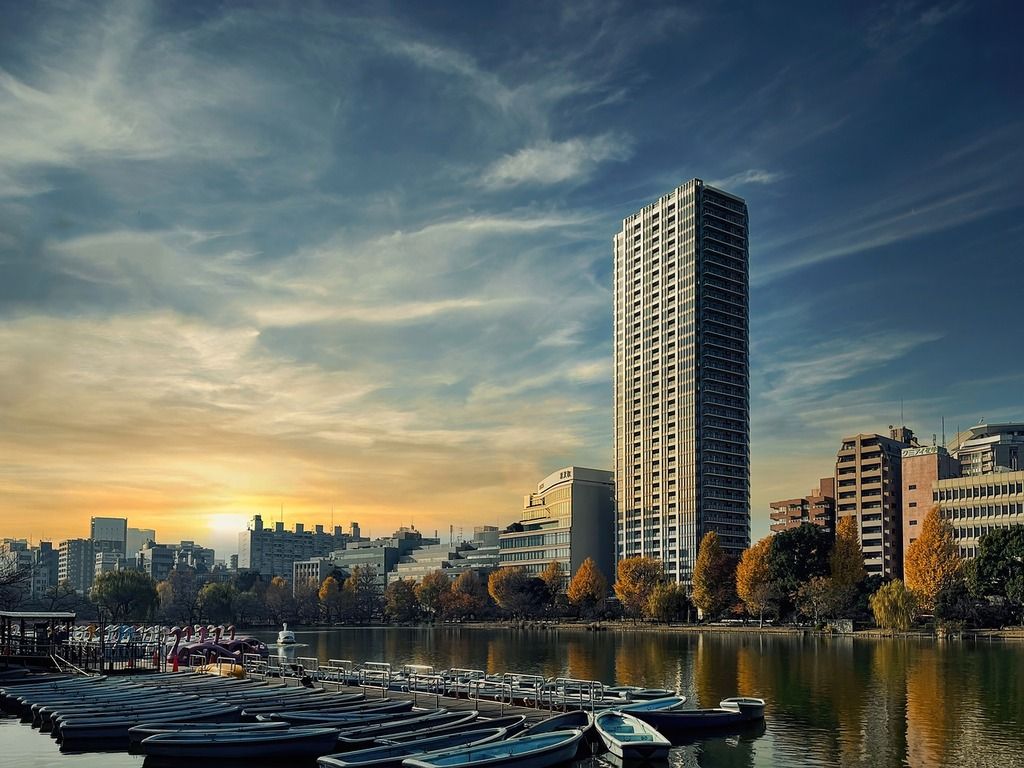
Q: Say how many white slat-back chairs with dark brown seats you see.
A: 0